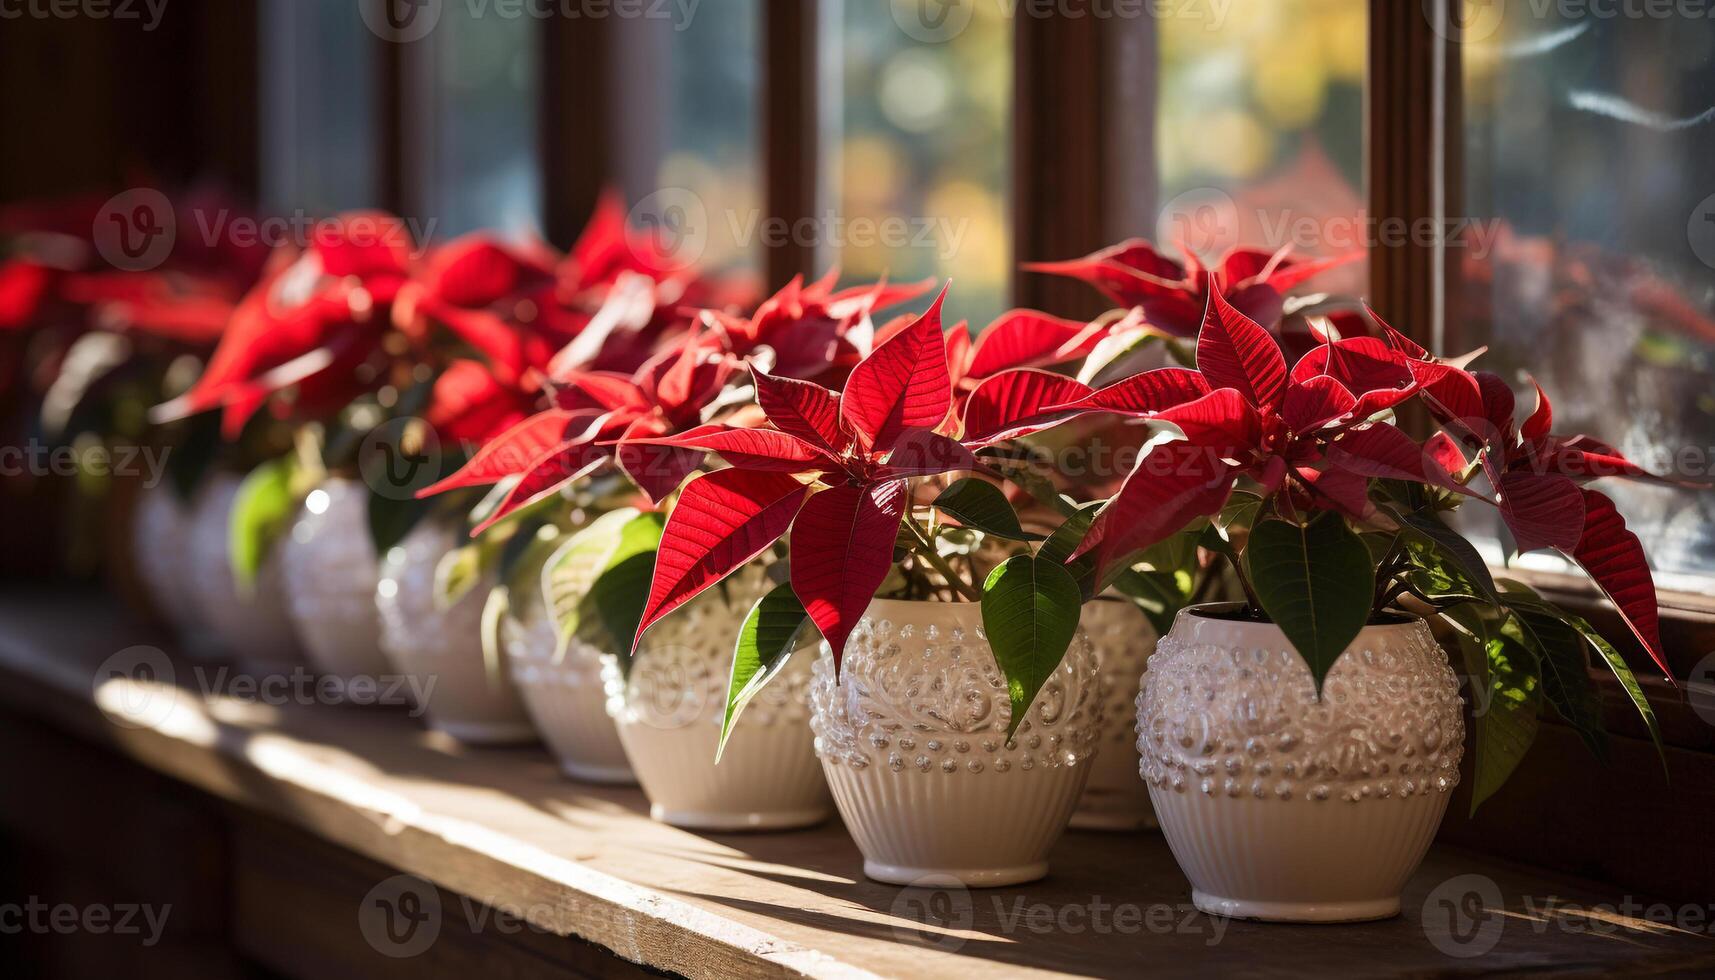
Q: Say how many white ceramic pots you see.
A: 9